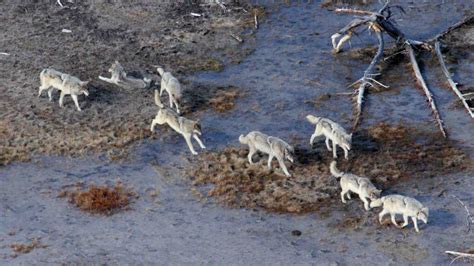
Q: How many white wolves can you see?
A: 8